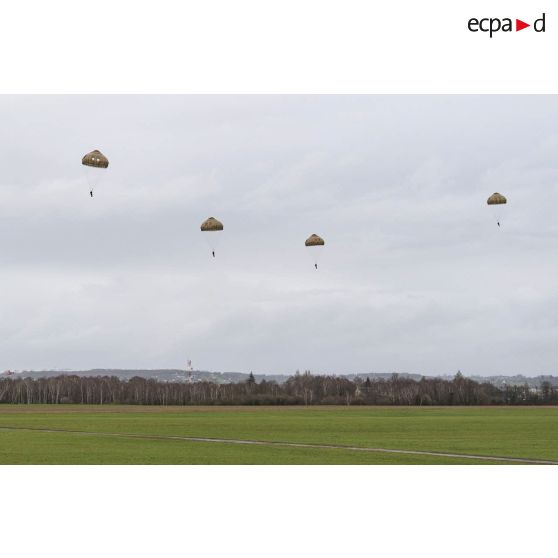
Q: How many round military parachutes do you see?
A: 4